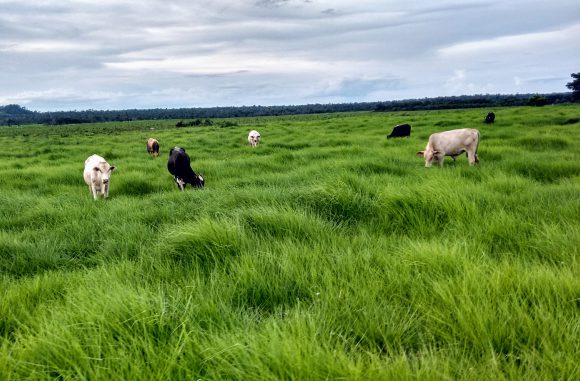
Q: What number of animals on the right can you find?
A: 3